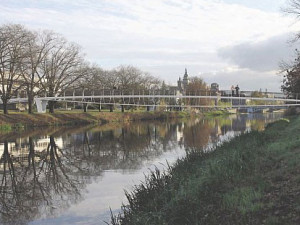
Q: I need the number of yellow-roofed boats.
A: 0